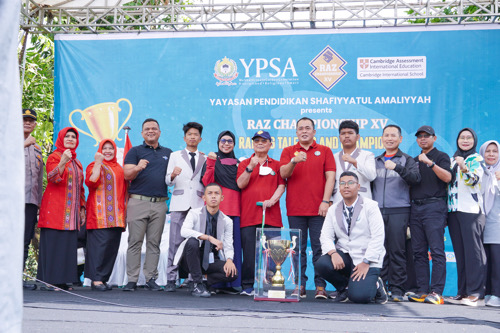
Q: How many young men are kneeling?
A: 2